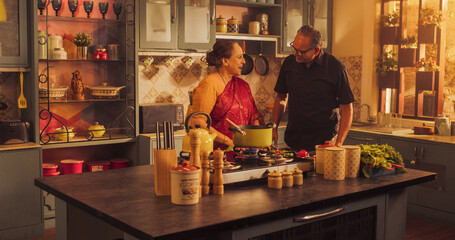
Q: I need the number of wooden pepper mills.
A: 3